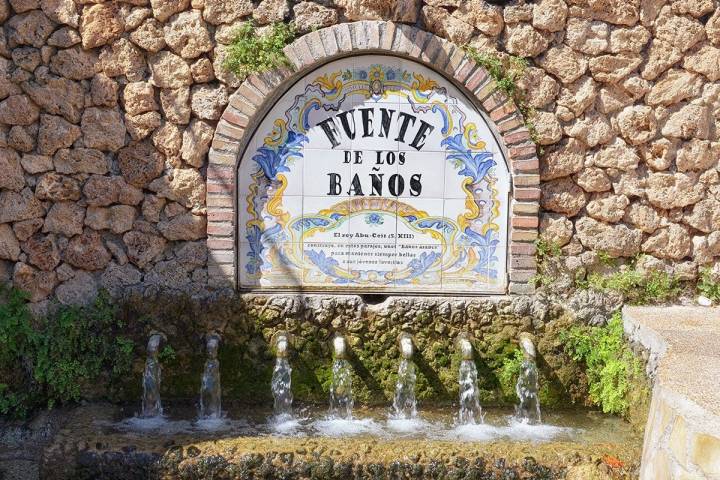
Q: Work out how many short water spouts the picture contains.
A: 7